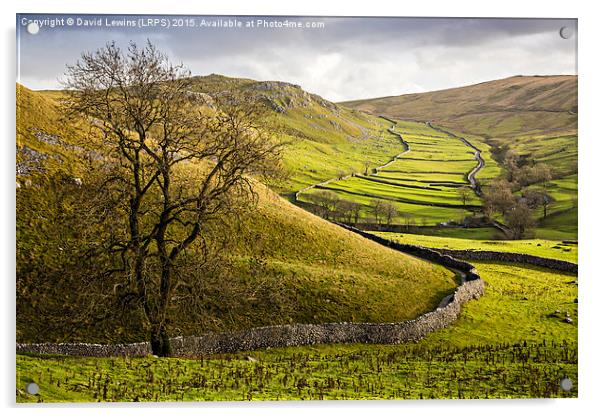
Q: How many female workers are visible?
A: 0